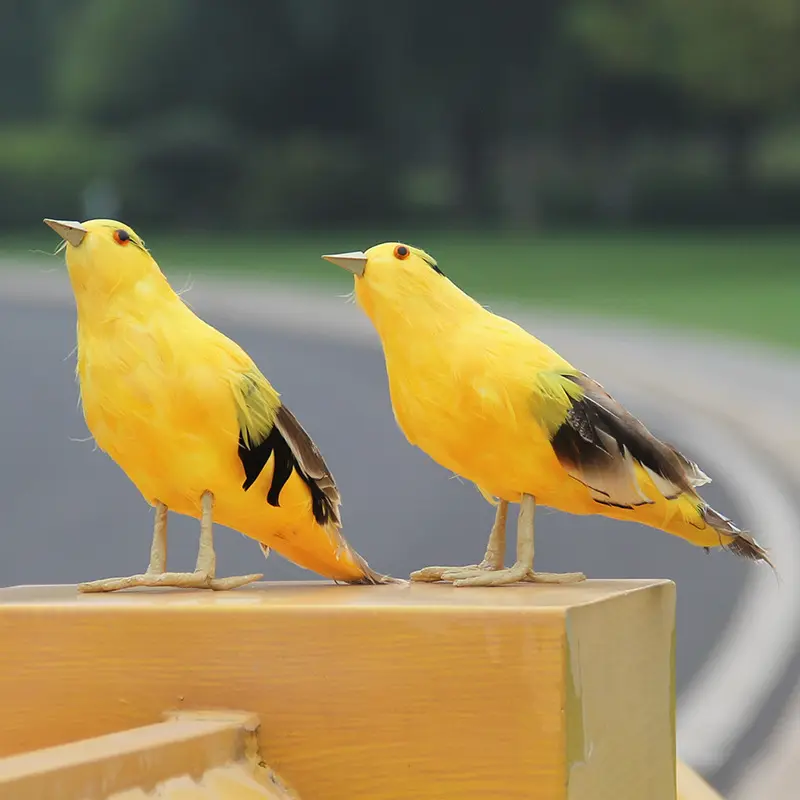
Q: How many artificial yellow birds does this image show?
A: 2